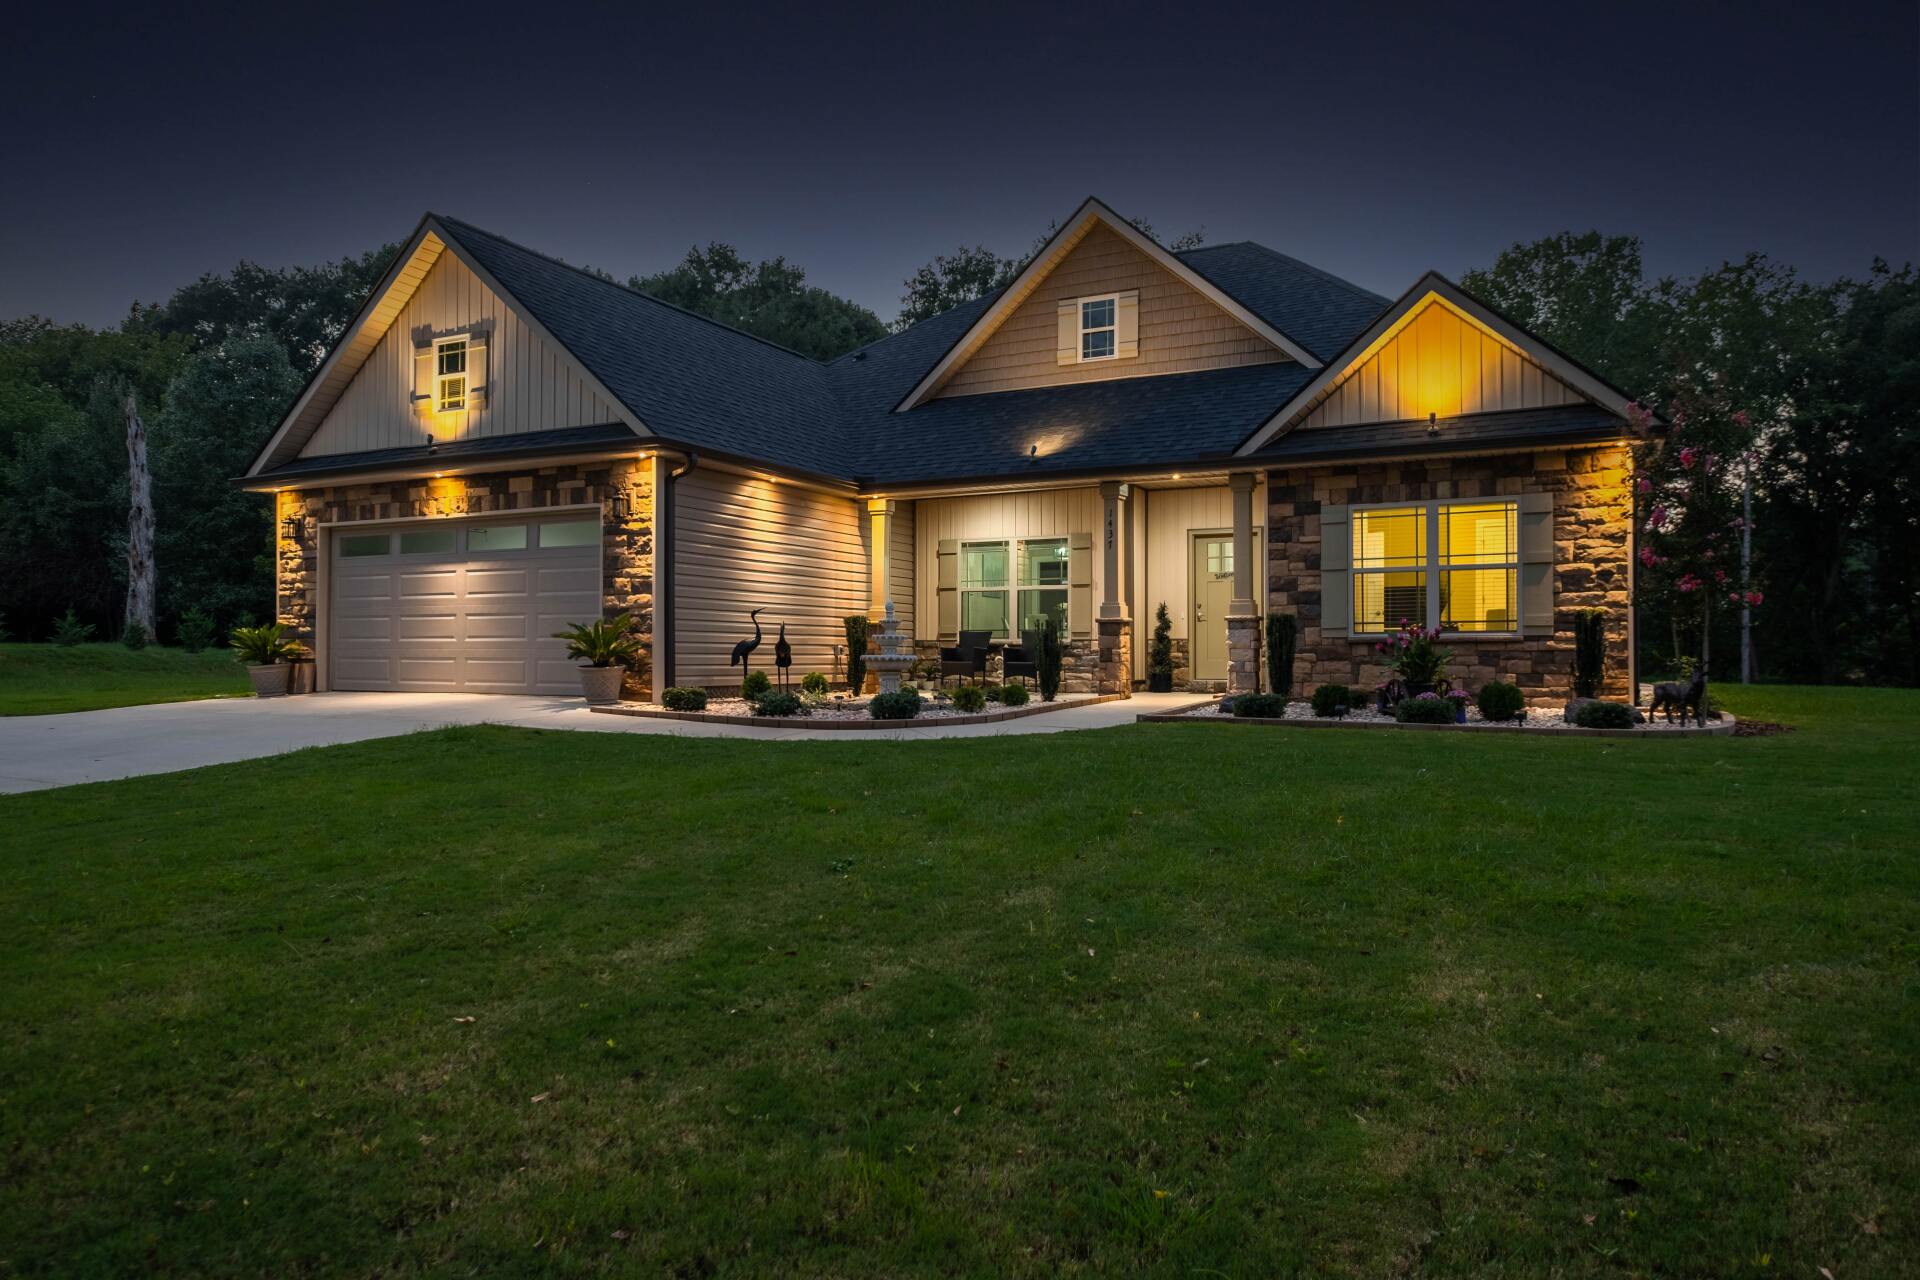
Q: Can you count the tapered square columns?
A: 3